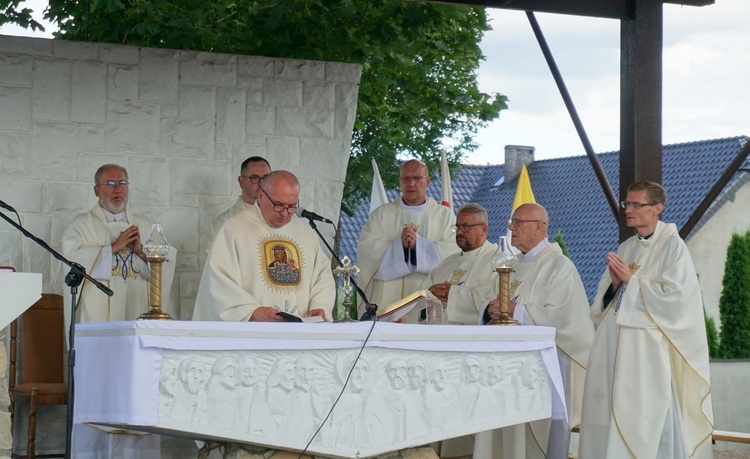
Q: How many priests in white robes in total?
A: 7